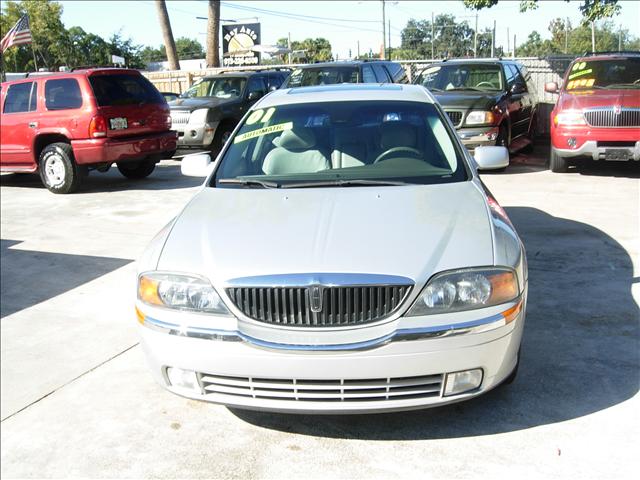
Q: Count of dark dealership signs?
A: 1